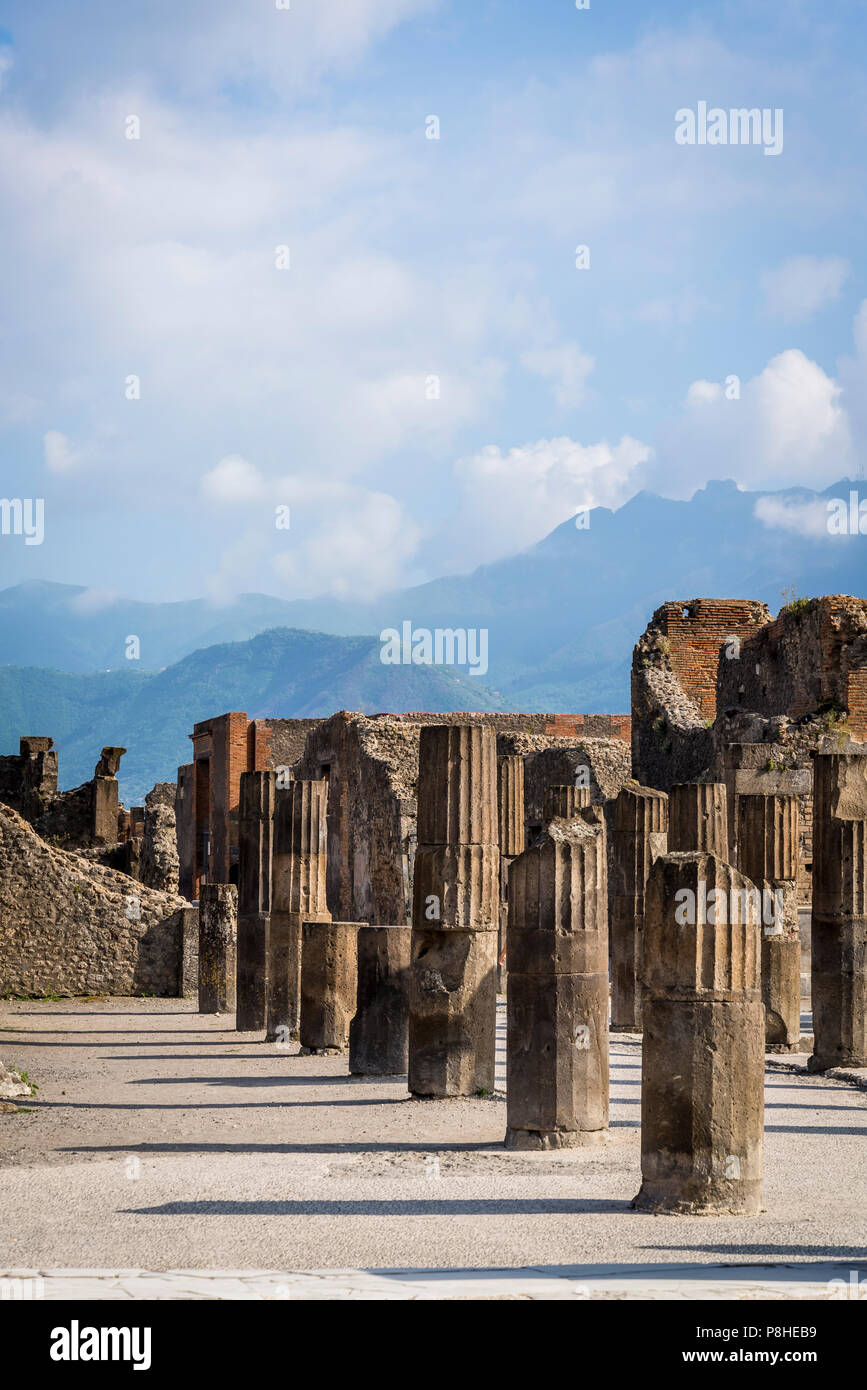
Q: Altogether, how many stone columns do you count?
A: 14